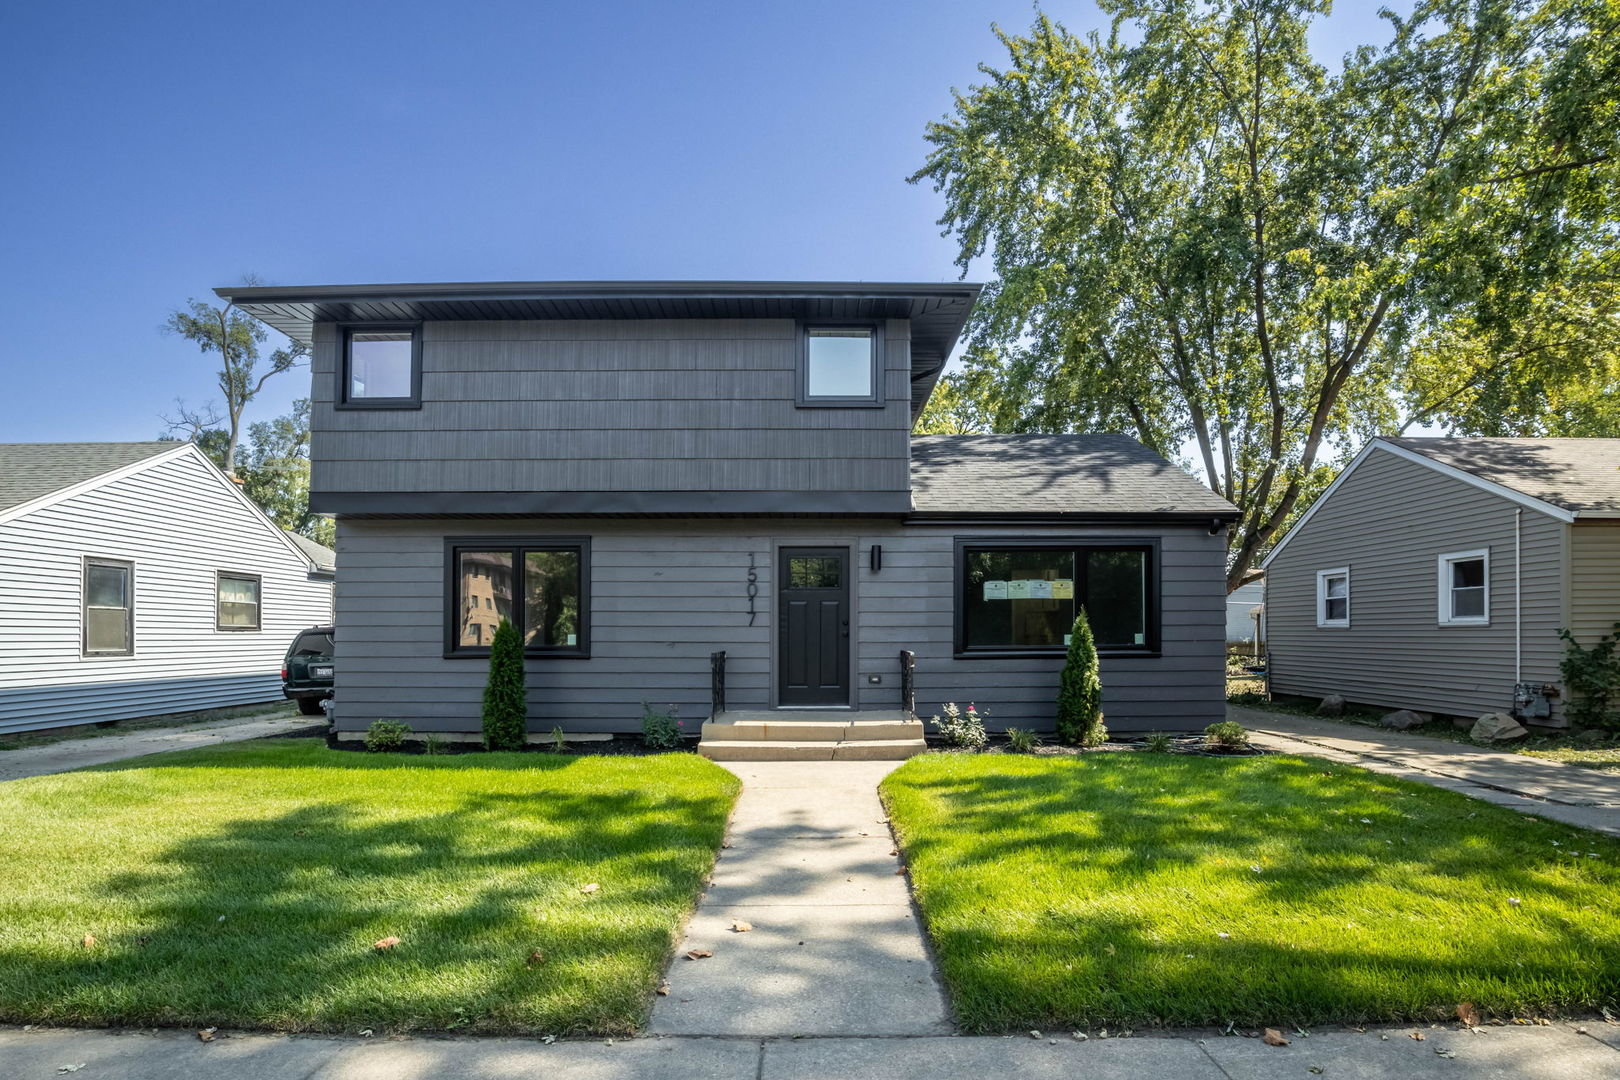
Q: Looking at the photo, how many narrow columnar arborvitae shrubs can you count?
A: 2